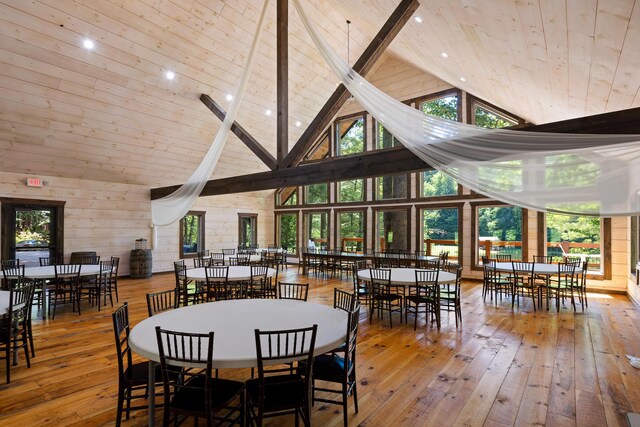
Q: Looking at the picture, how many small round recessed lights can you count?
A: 8